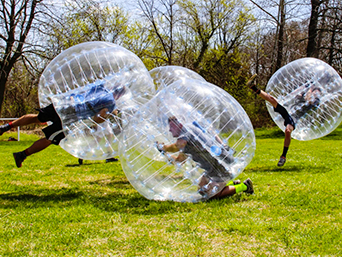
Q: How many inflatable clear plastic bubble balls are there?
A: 4